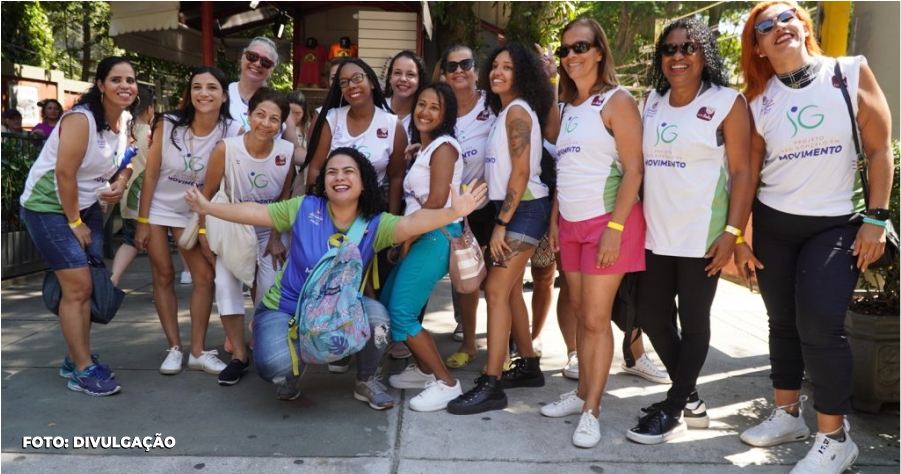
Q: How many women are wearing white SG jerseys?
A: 12